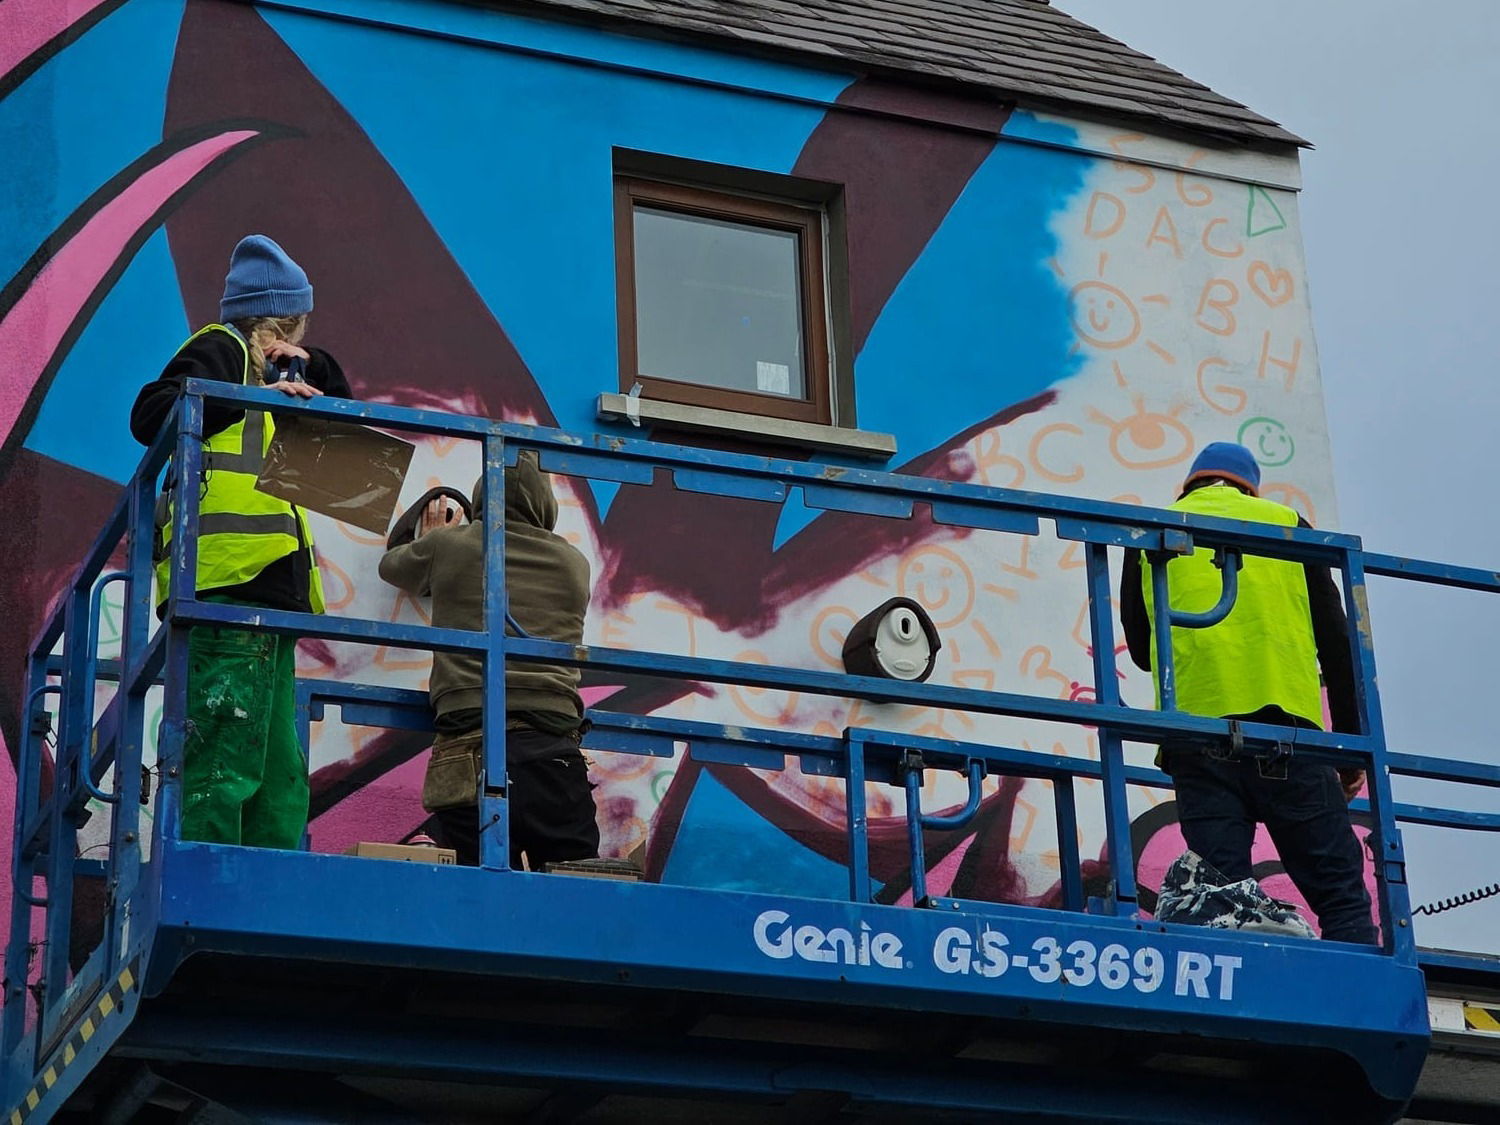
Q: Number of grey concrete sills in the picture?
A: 1